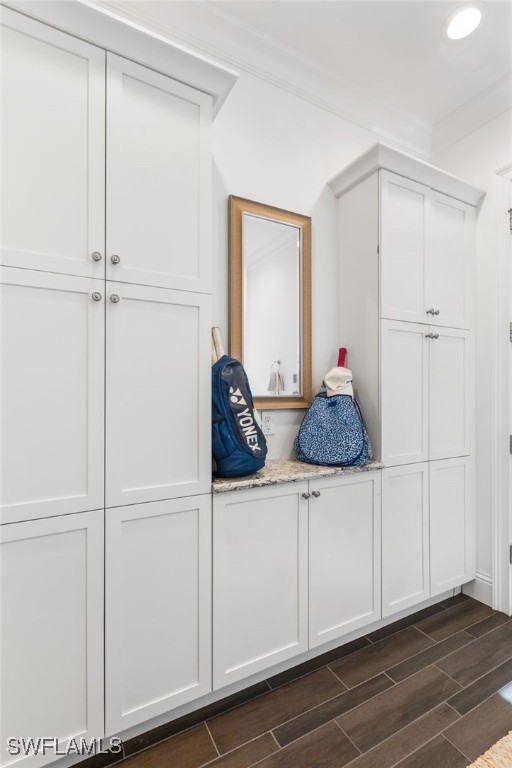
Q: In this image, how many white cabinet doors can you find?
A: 14